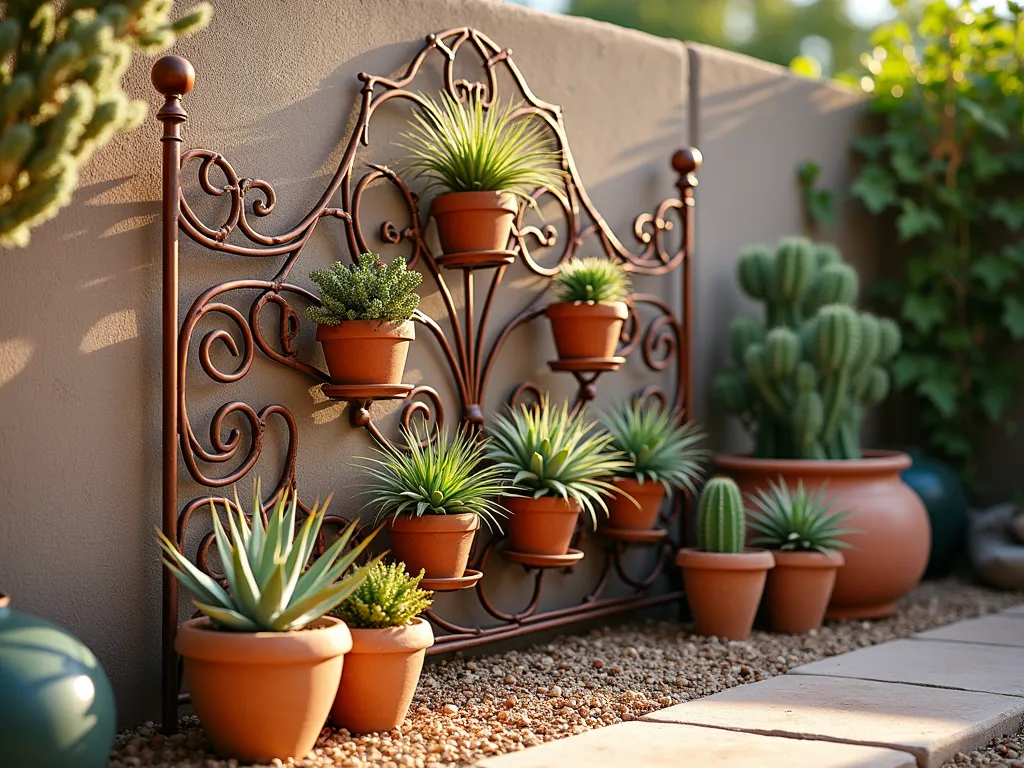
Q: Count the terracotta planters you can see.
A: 11